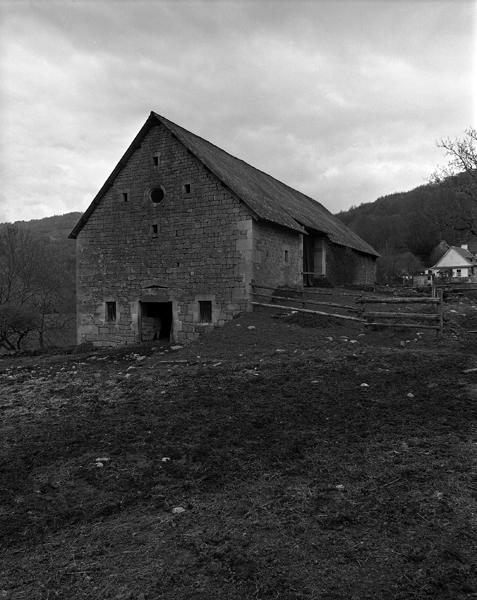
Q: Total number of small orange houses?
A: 0